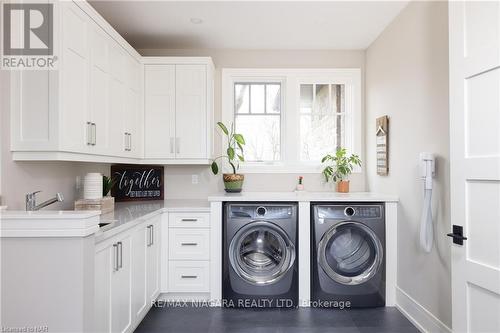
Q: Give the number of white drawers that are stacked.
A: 3